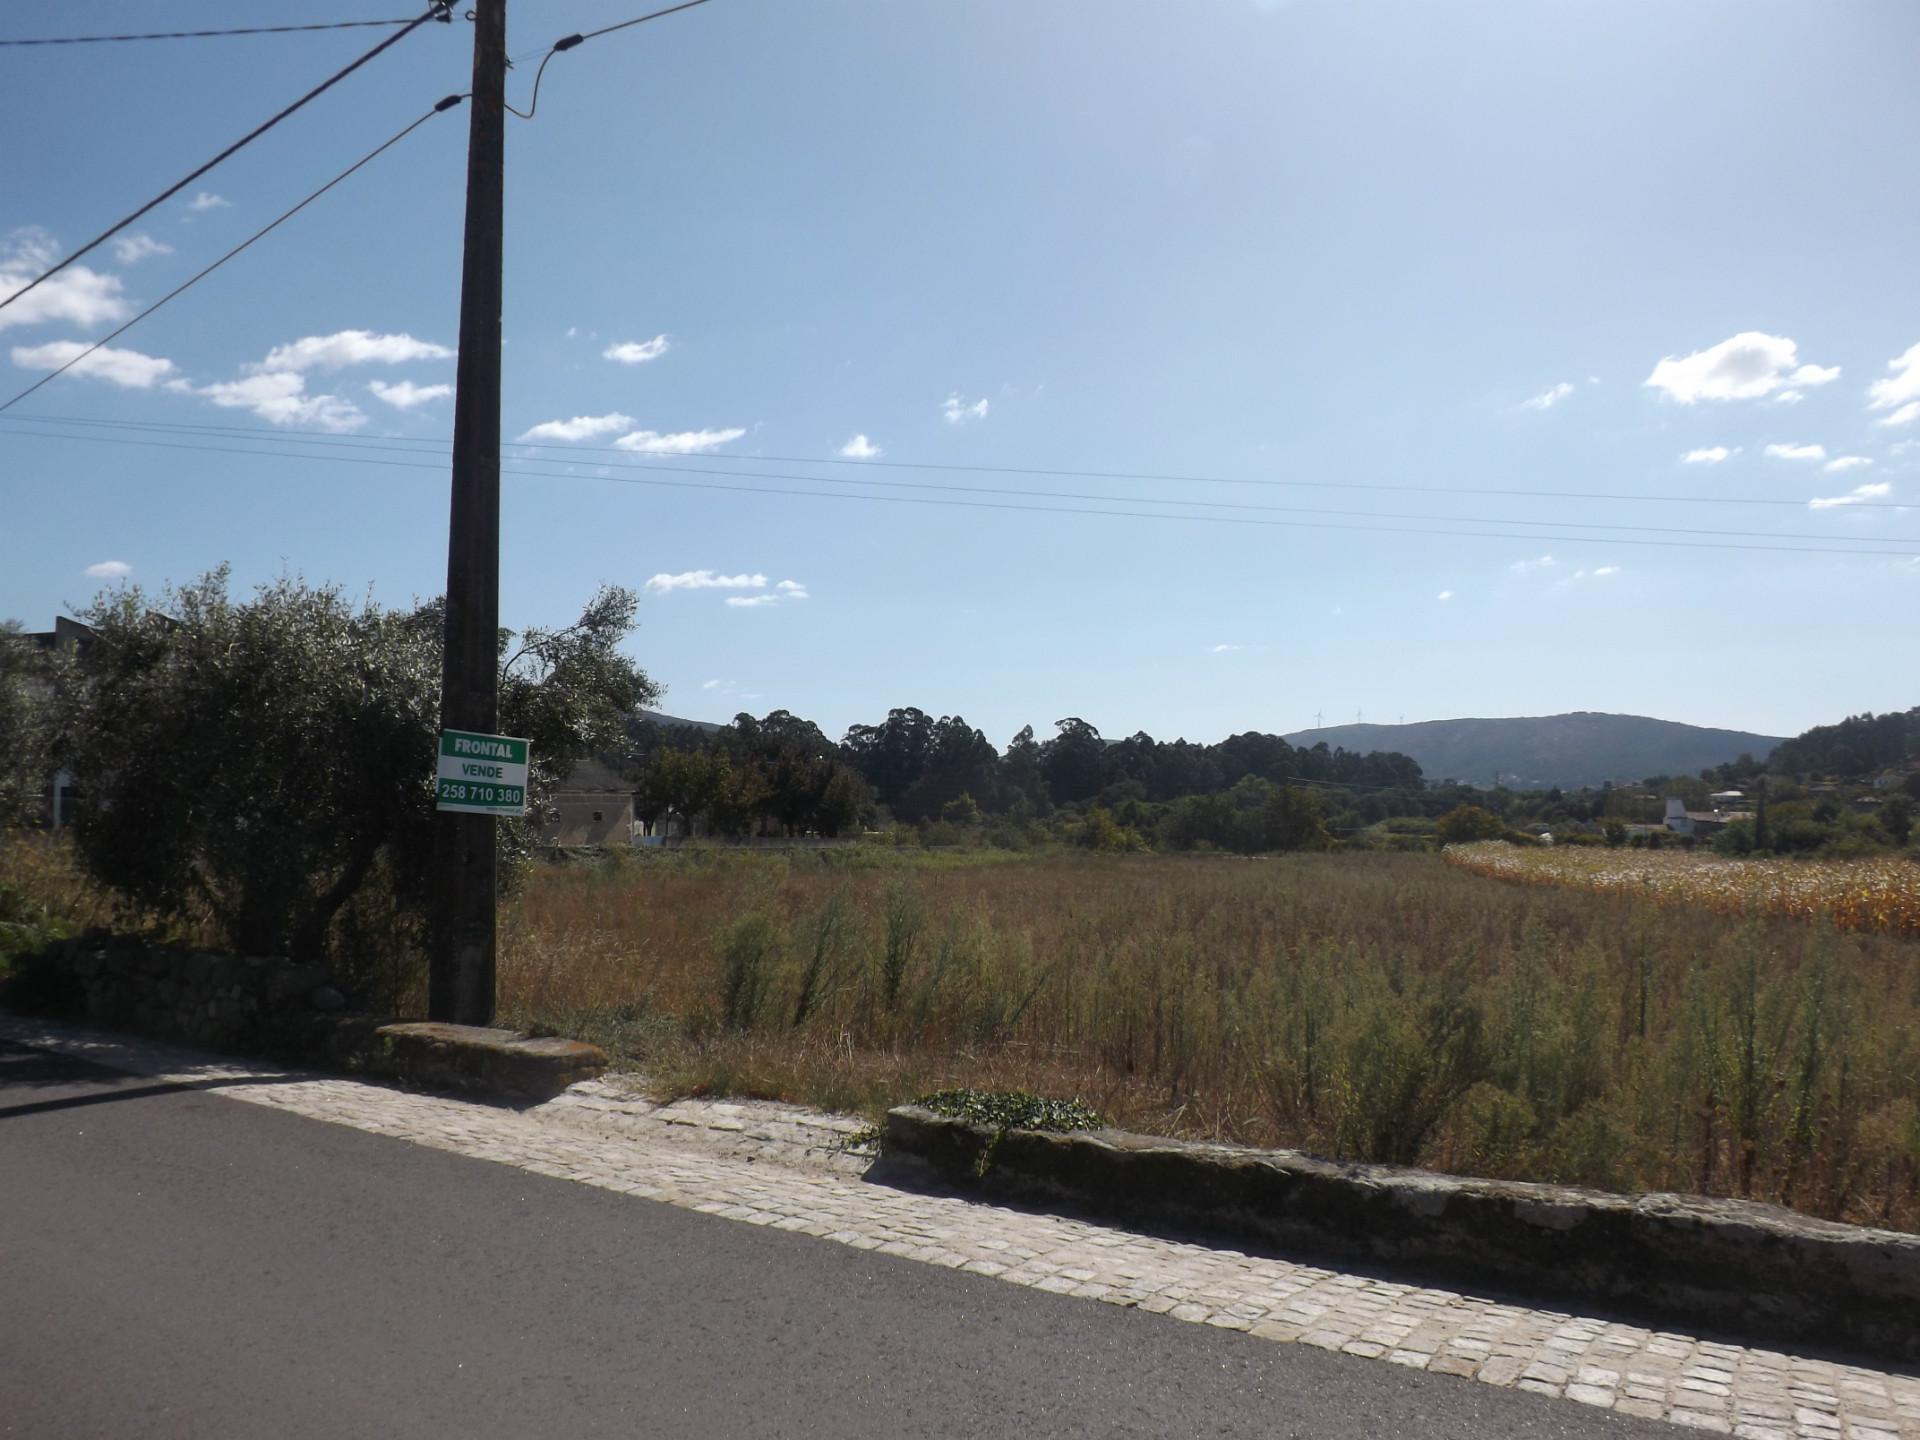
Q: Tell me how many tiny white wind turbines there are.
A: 3